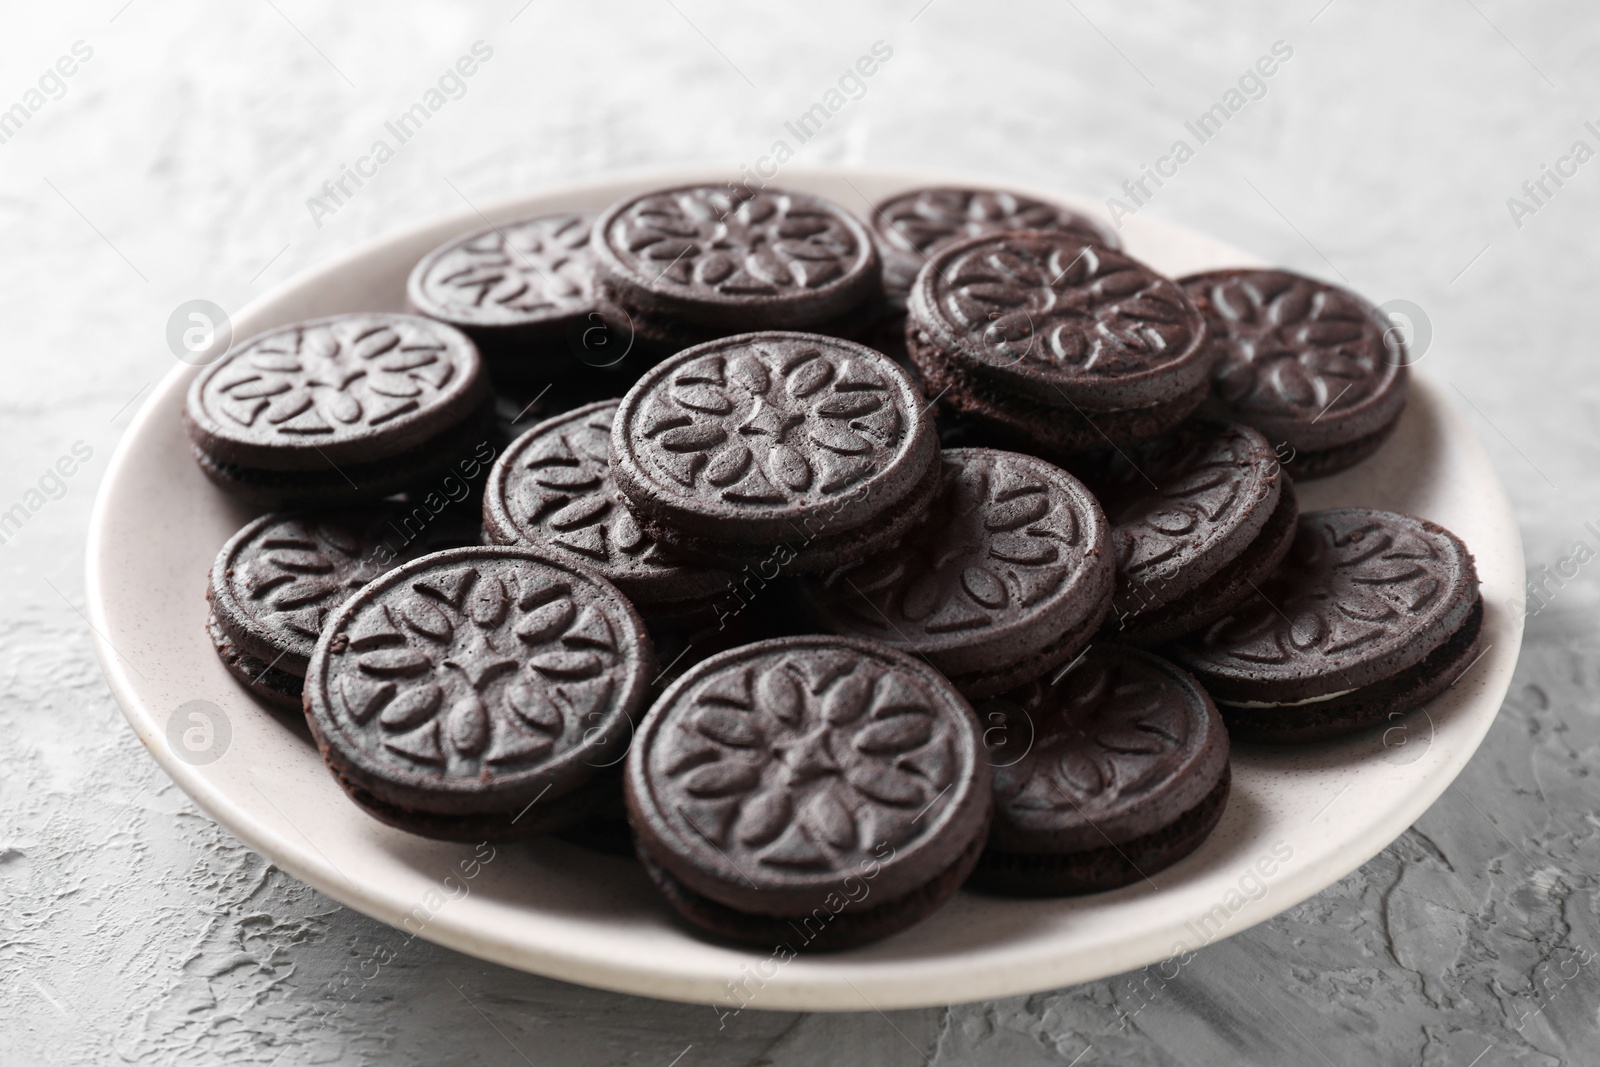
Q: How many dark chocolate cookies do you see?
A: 15